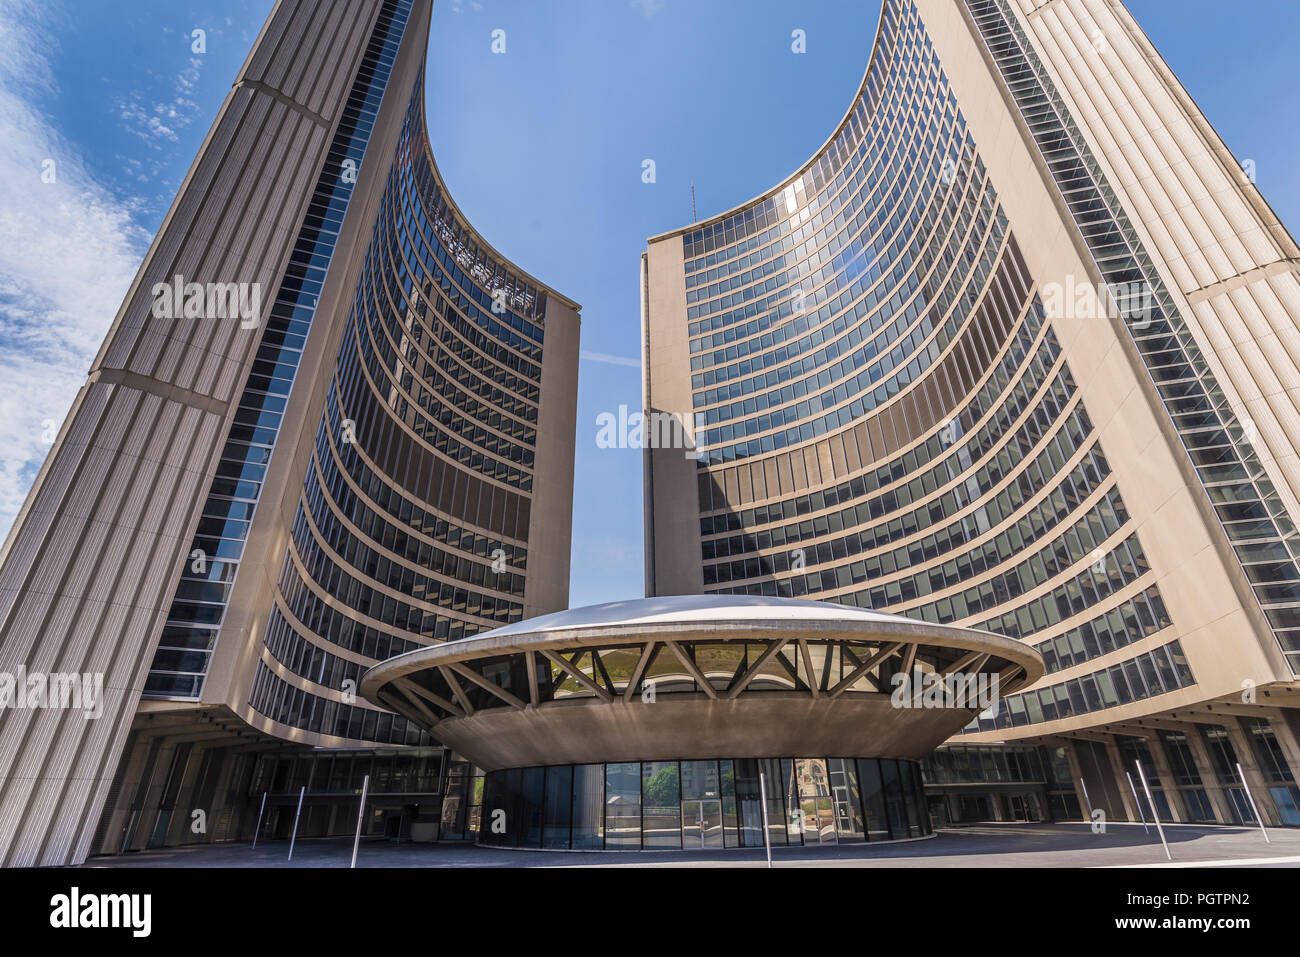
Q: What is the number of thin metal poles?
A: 8